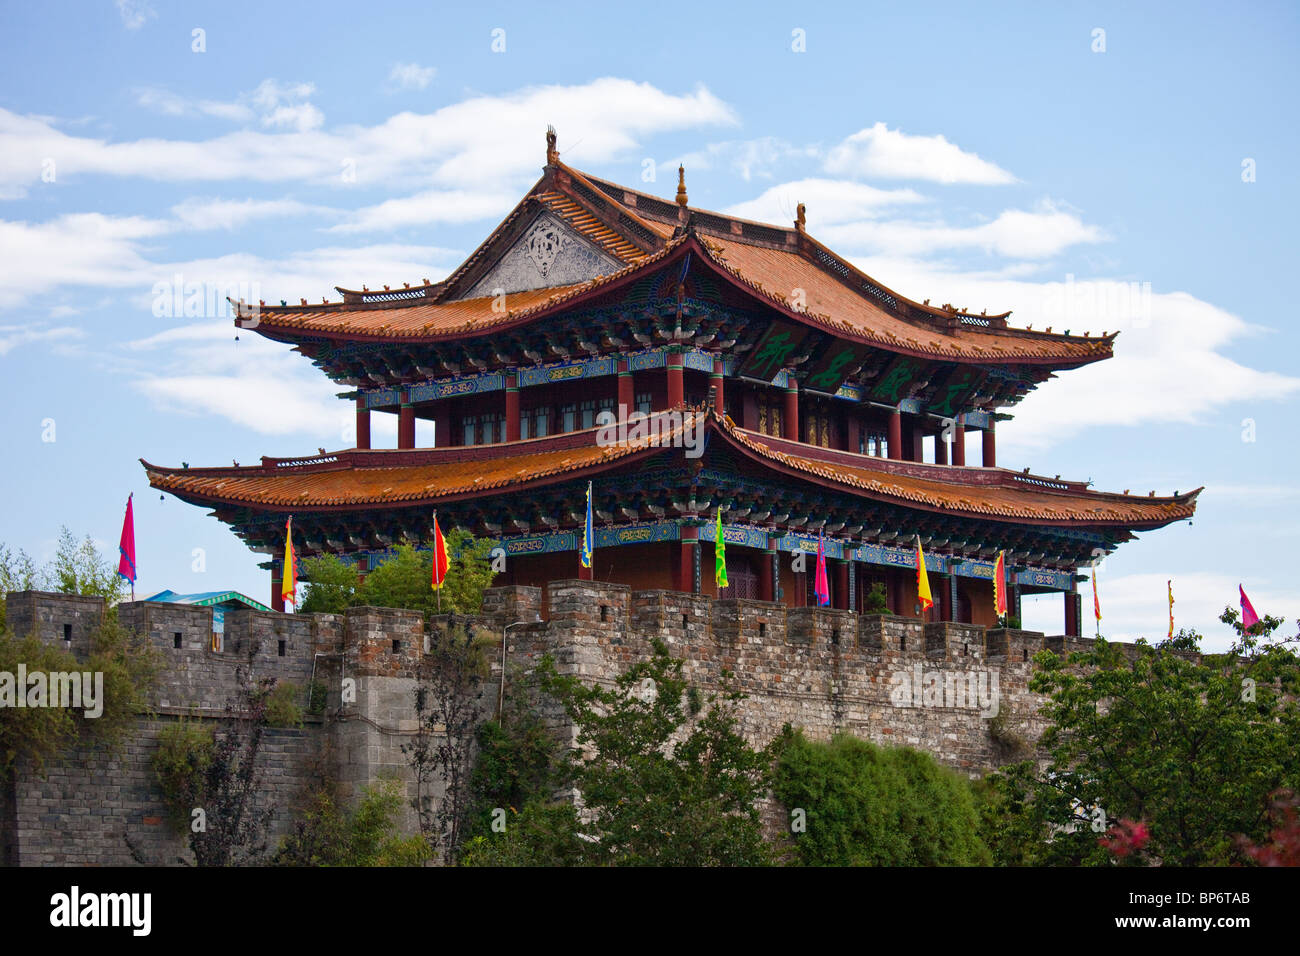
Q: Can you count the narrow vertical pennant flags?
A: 11